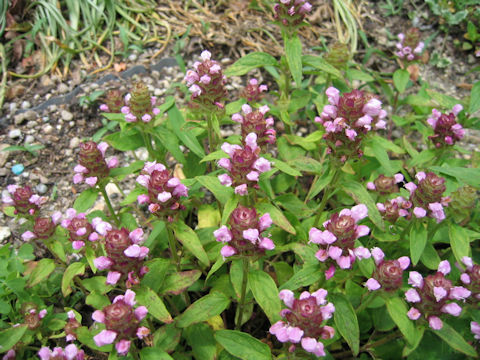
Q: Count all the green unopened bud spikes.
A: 2